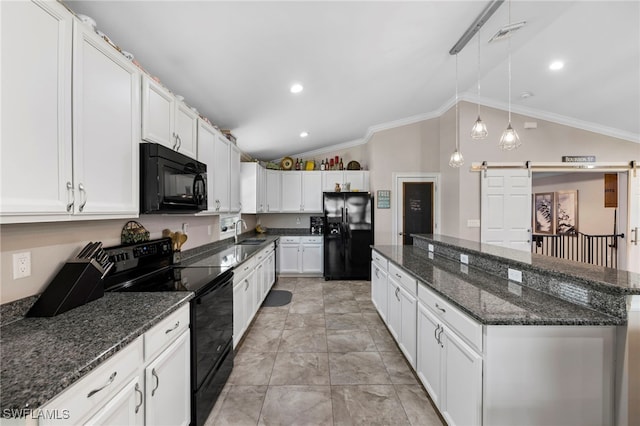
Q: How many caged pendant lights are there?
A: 3